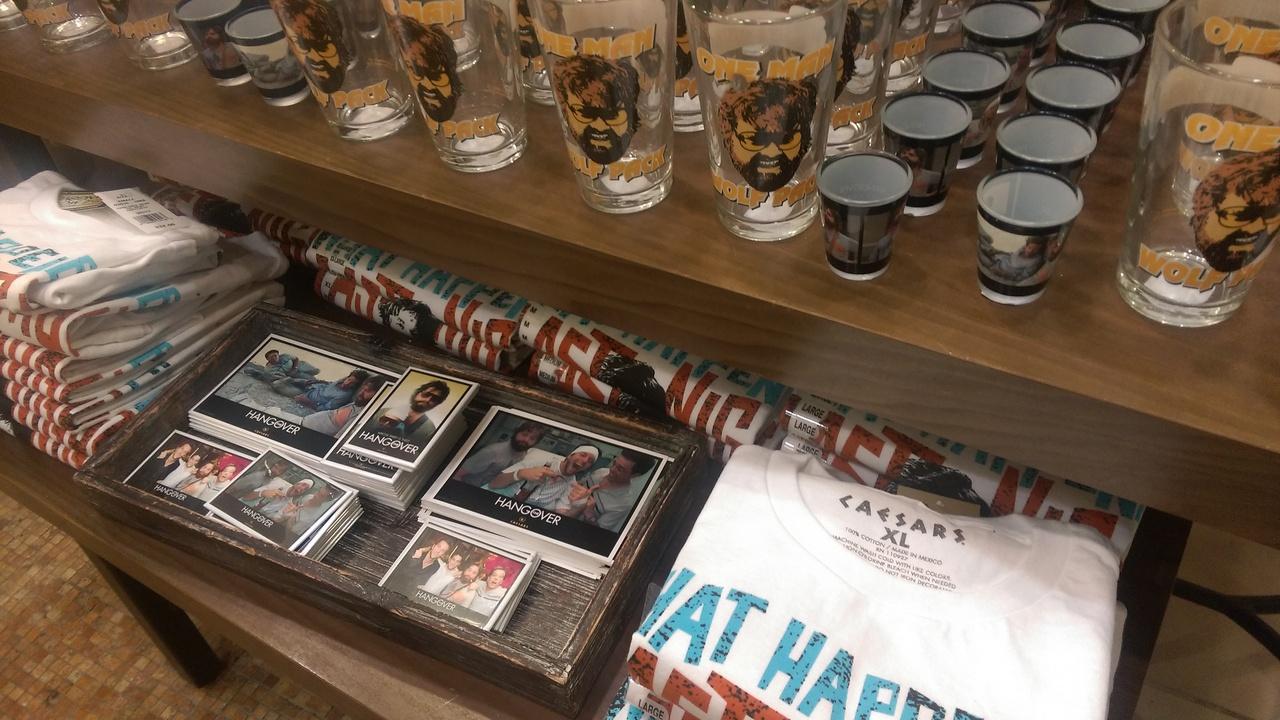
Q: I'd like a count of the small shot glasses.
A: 12